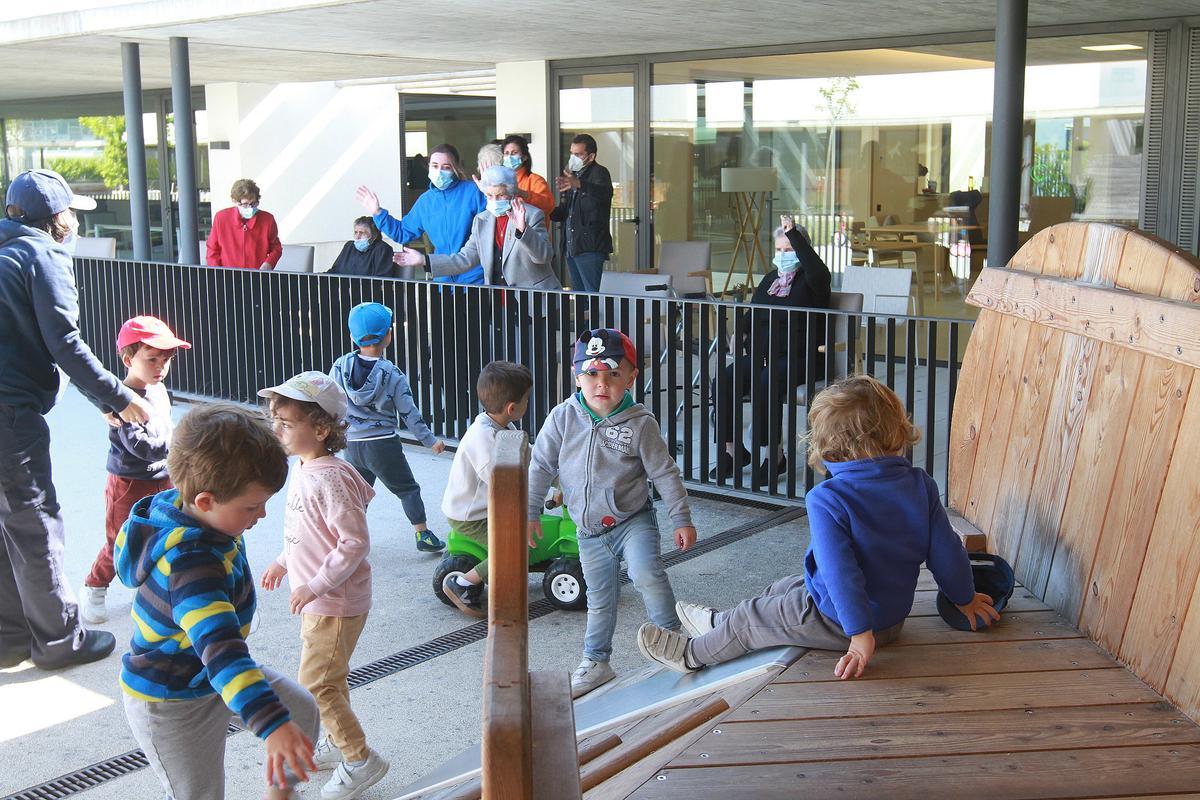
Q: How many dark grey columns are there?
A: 3